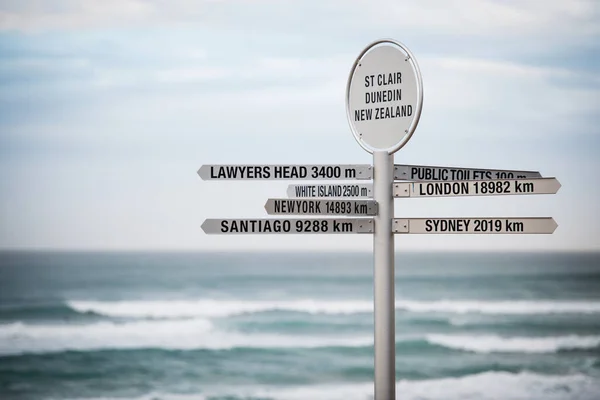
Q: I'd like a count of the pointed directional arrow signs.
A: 7